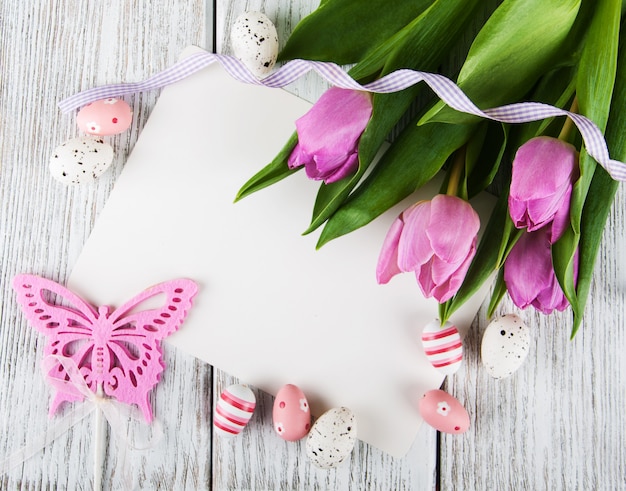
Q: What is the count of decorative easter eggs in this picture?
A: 9